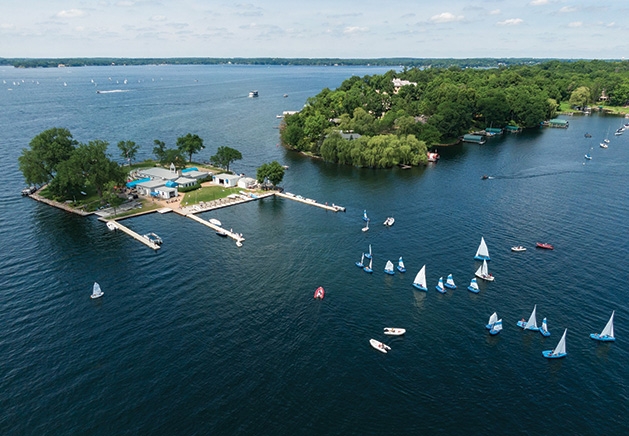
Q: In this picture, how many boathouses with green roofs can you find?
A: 4